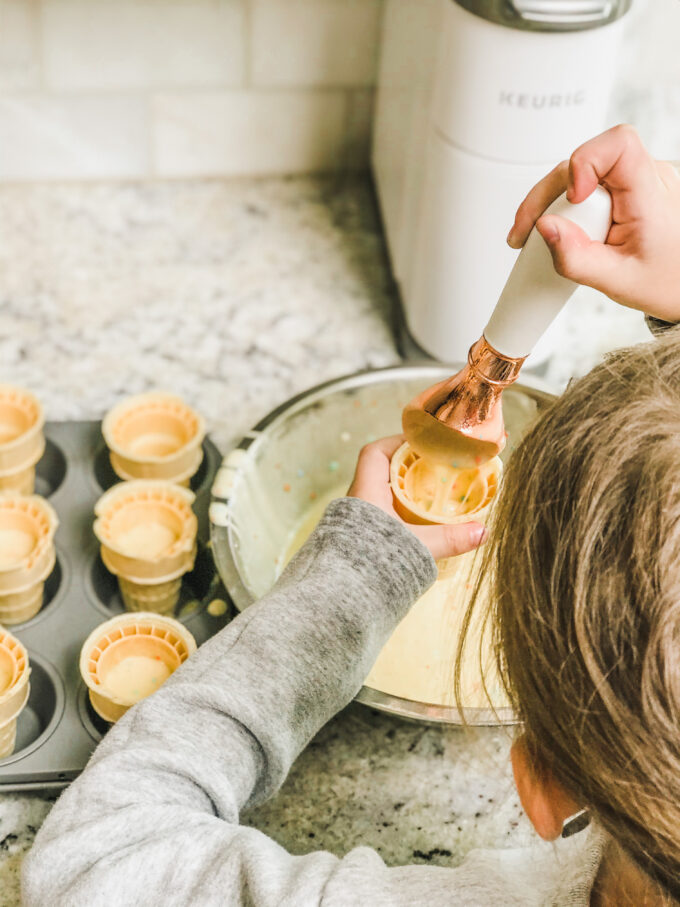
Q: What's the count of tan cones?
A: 7